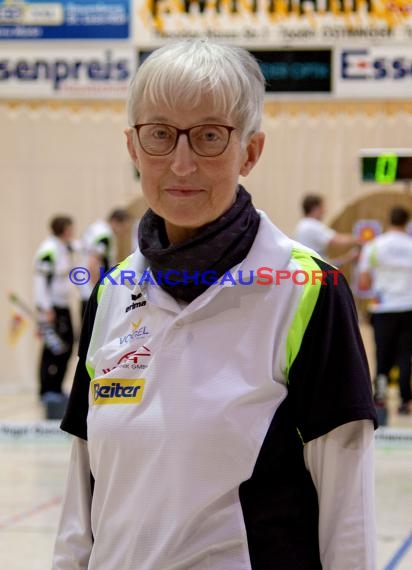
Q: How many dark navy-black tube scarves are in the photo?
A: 1